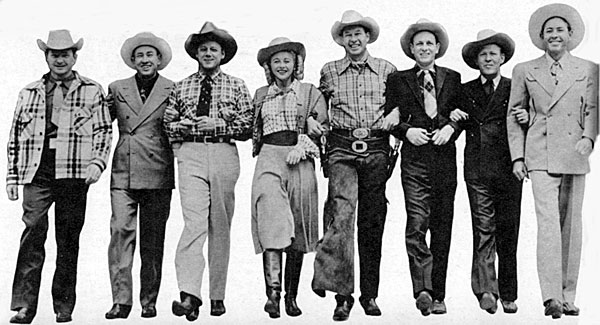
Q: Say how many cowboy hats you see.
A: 8